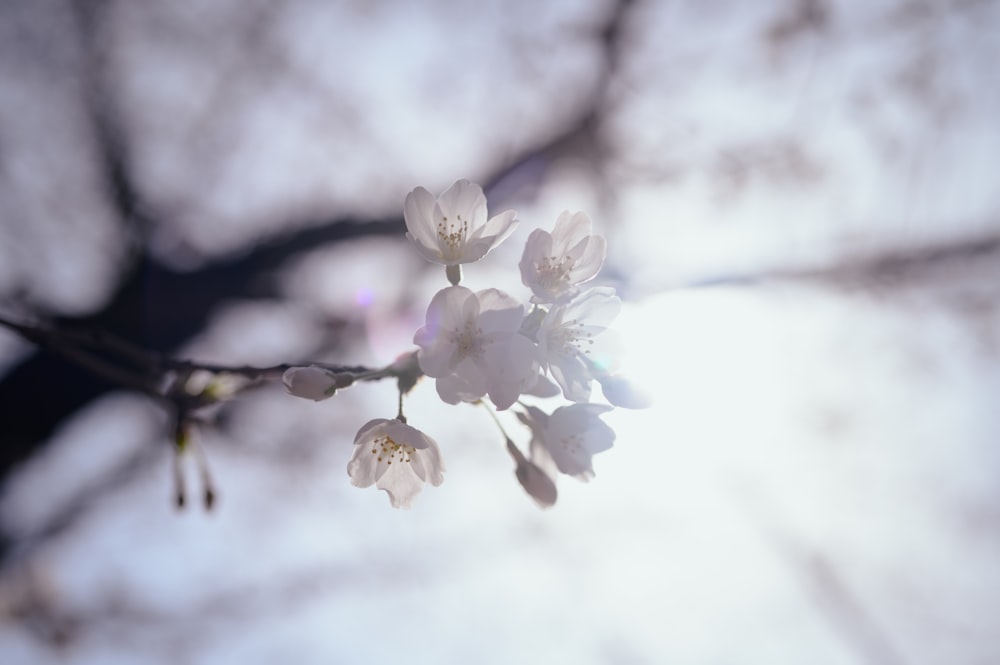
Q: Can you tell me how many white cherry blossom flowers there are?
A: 6